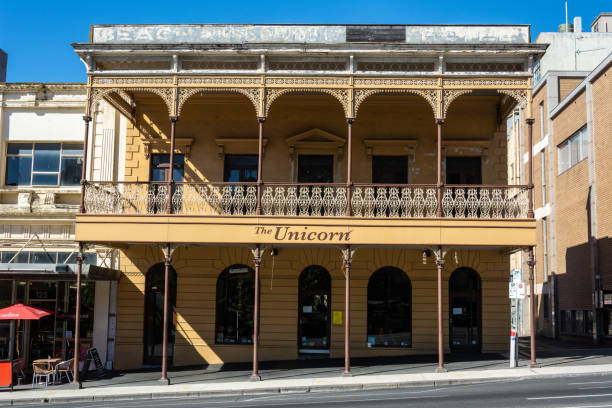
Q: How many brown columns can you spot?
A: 12